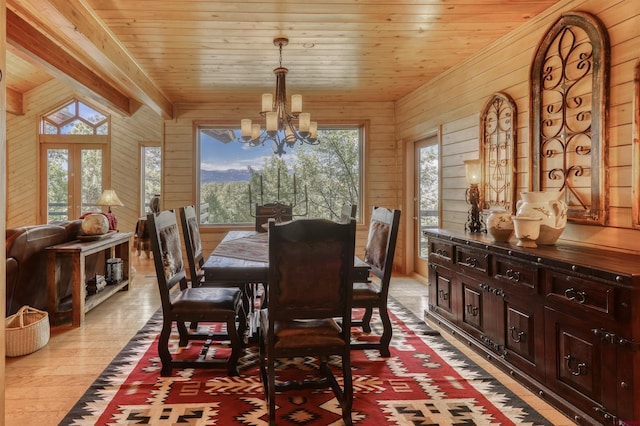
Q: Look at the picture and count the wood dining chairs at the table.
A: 6